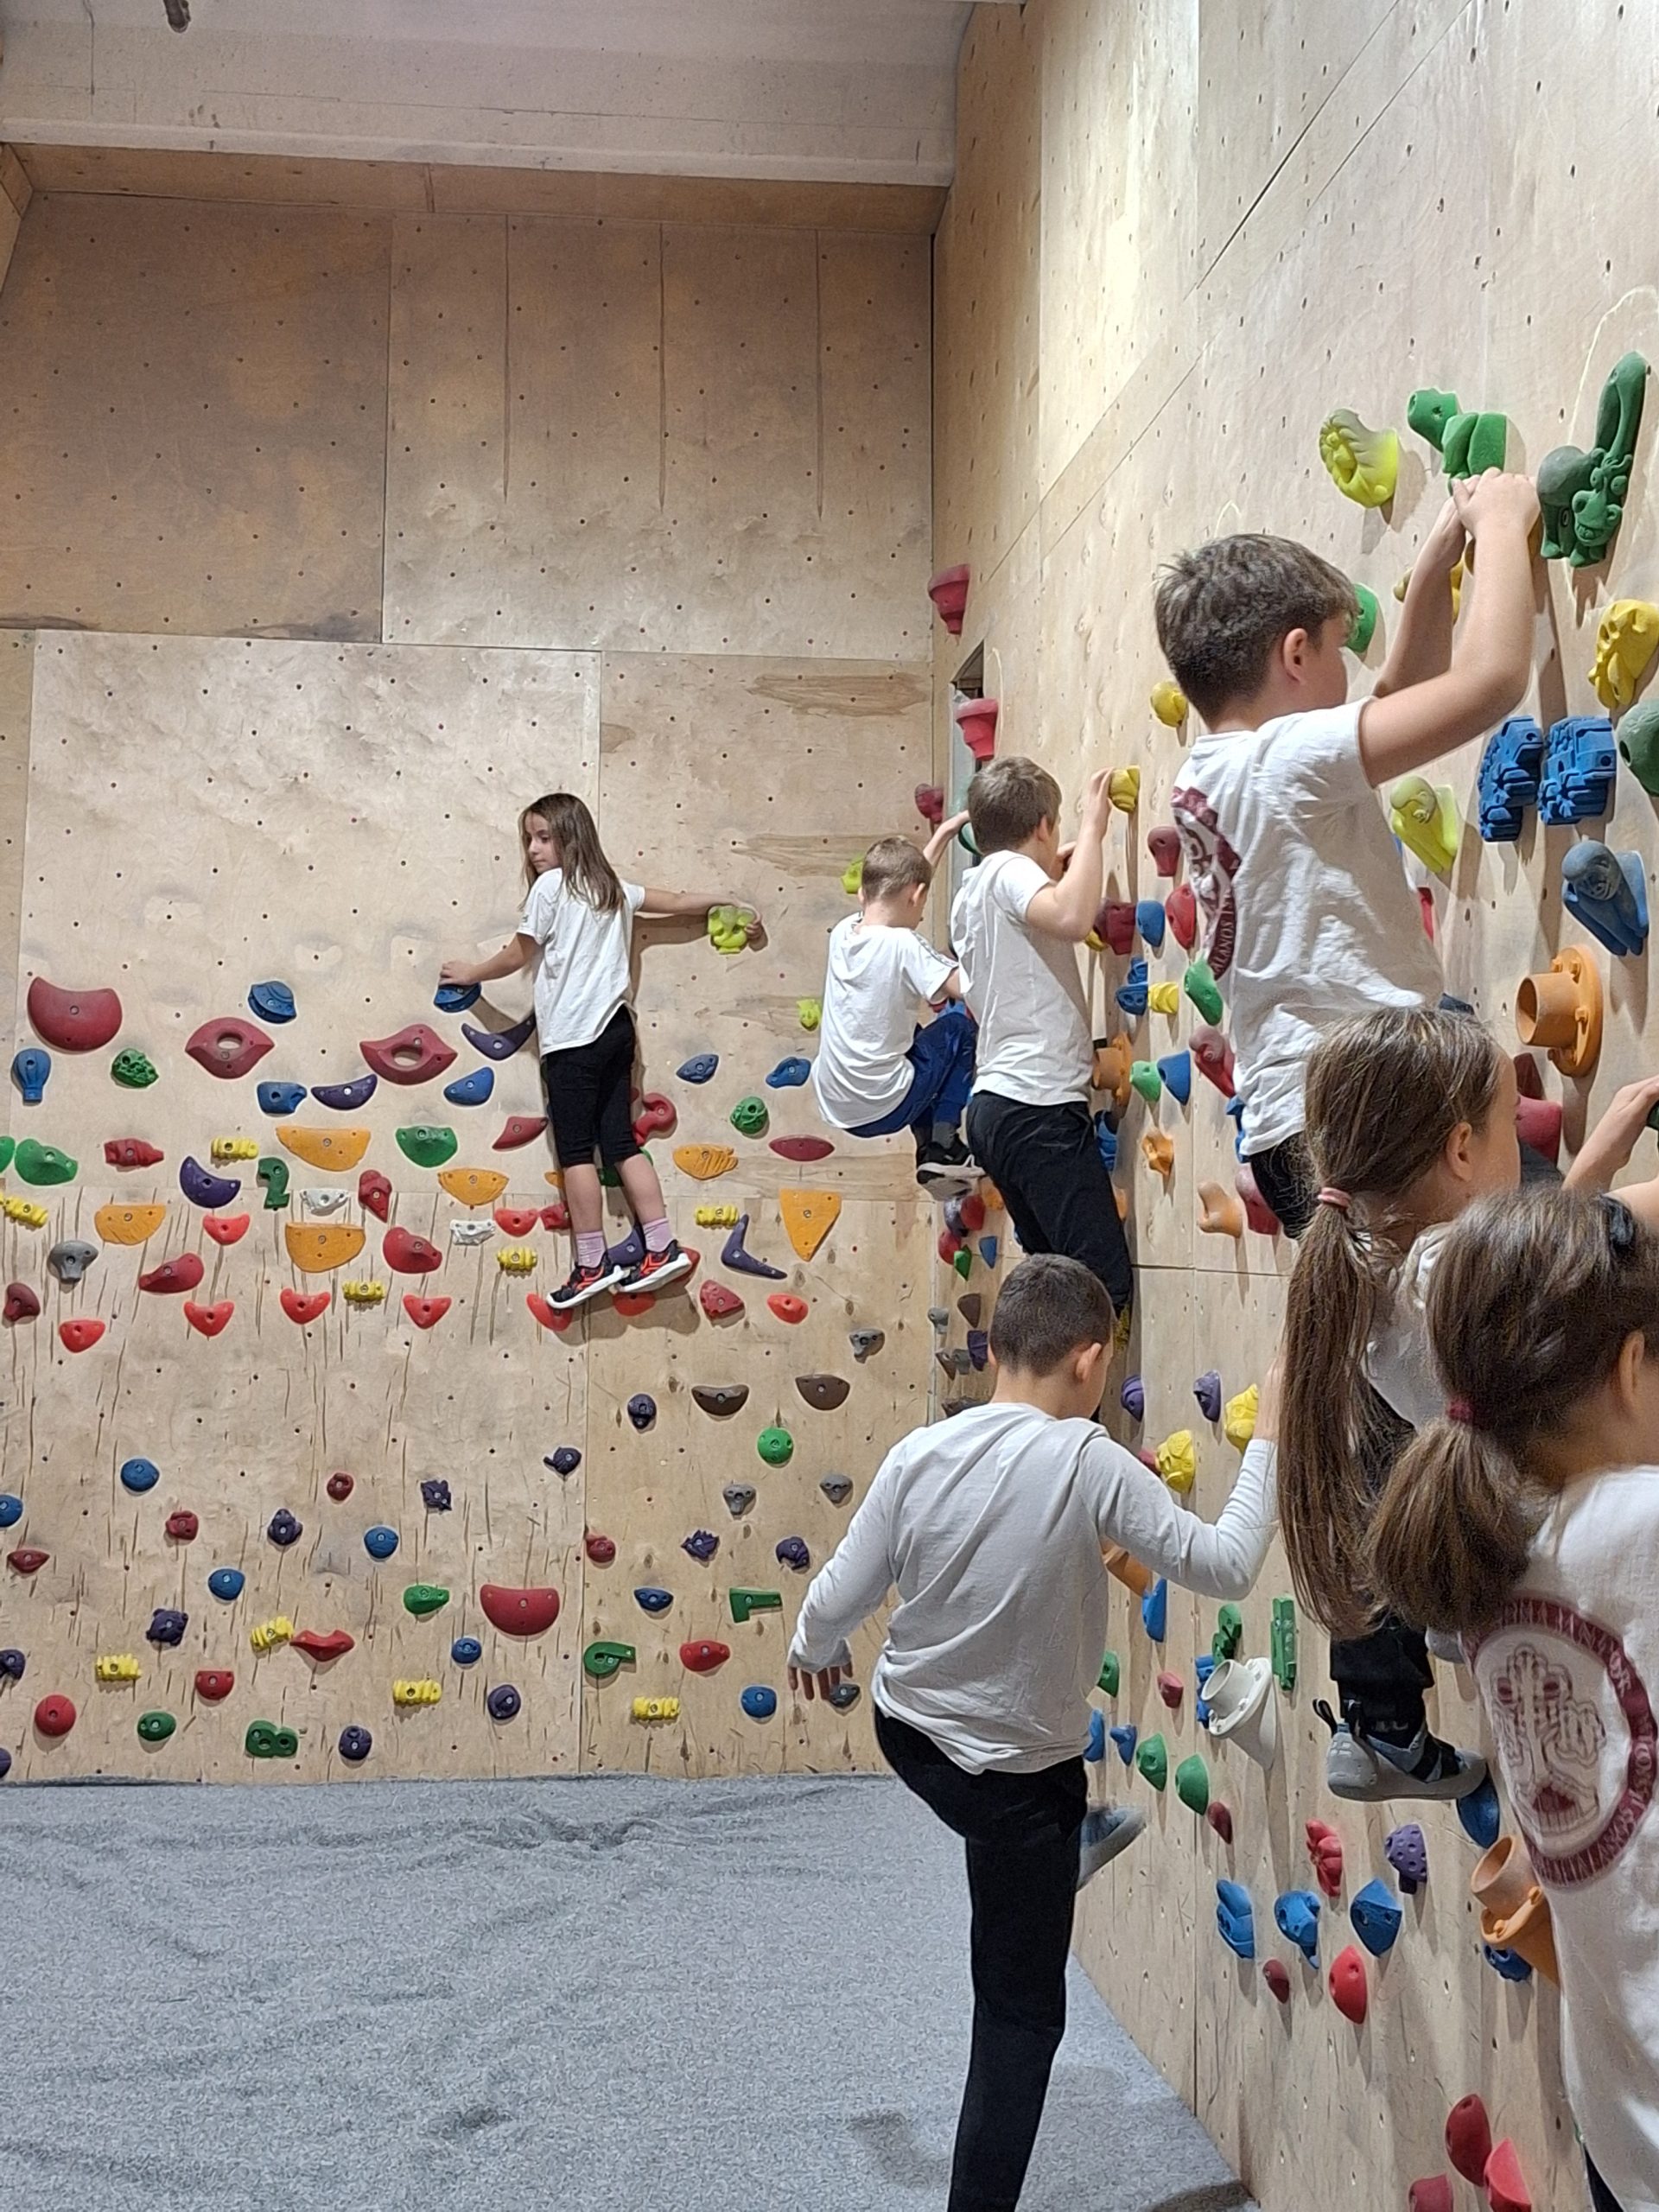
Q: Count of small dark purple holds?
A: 11